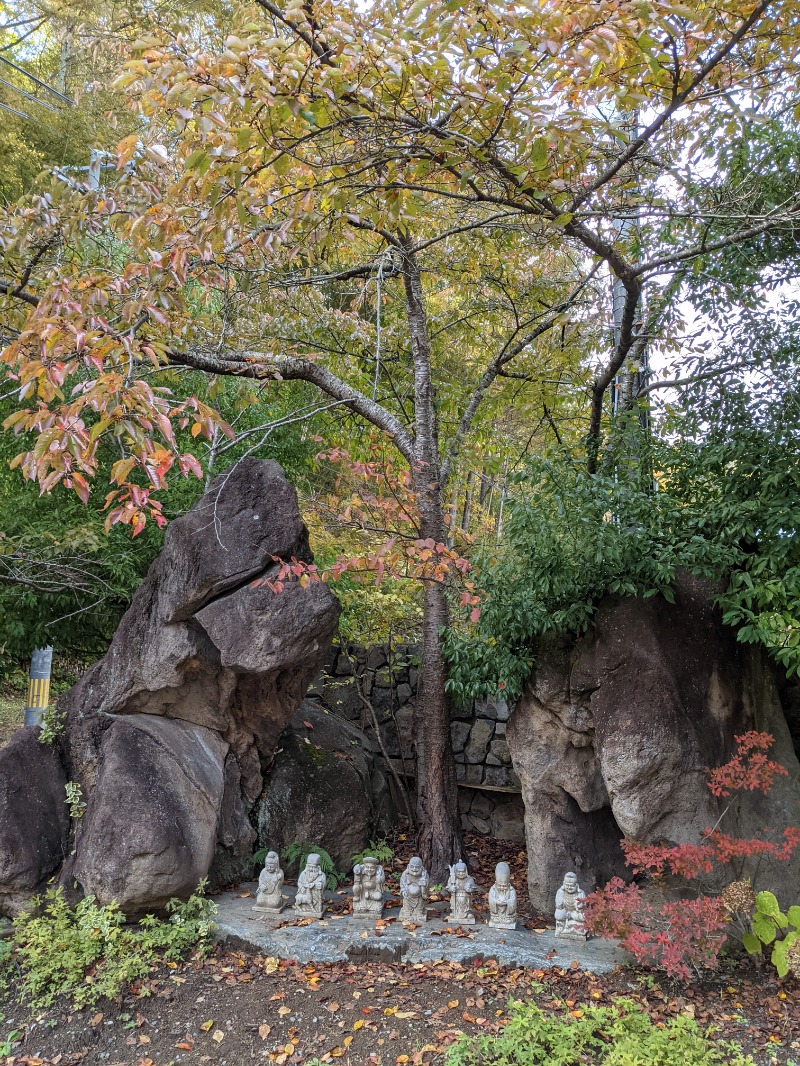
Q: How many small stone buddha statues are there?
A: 7